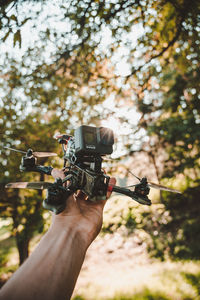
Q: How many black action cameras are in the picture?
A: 1